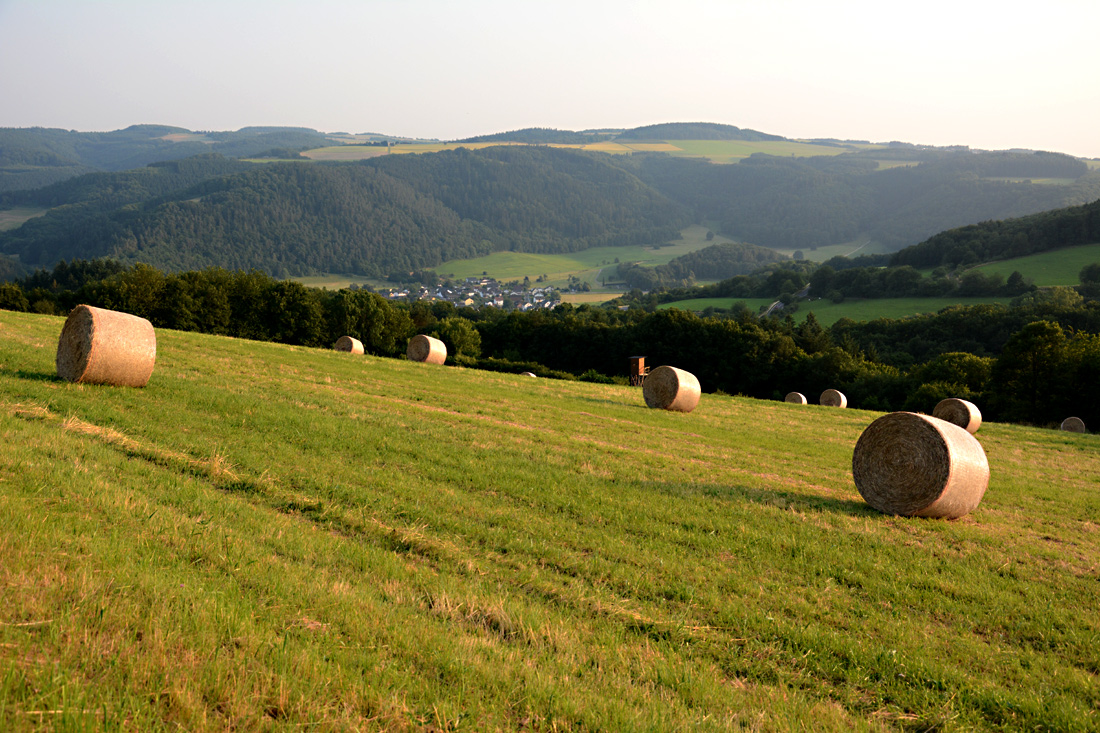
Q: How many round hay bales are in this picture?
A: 10